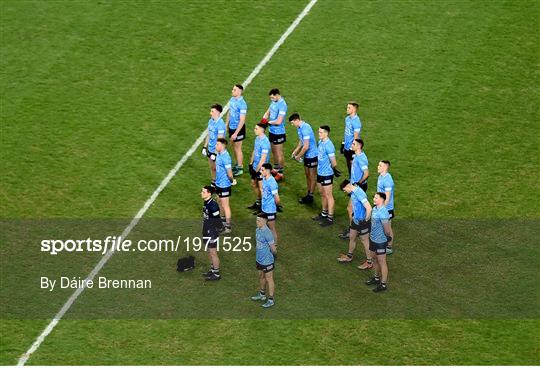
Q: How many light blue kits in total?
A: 14